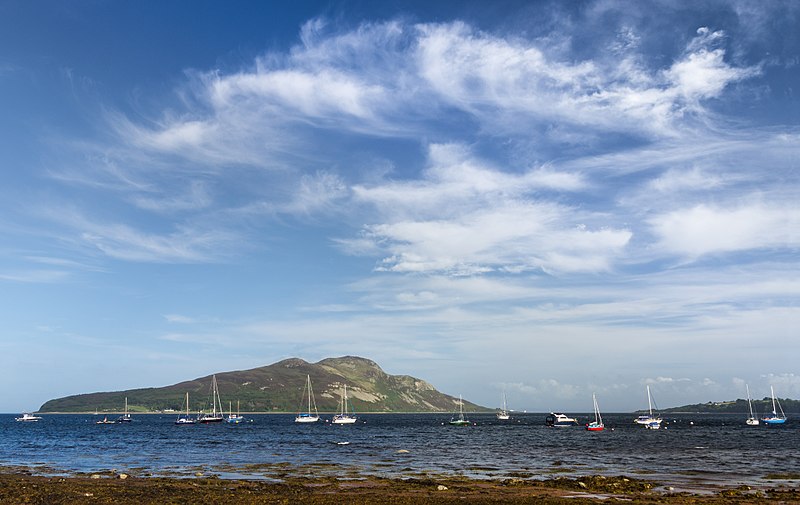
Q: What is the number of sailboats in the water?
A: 12